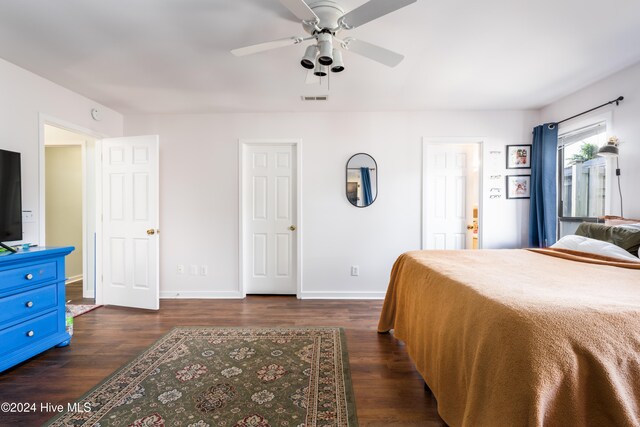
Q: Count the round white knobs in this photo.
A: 3